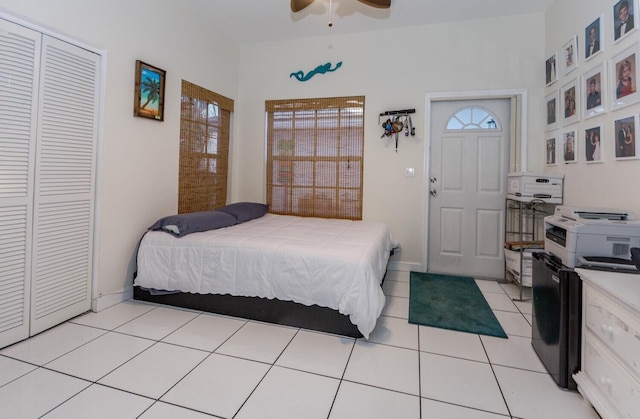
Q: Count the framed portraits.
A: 12